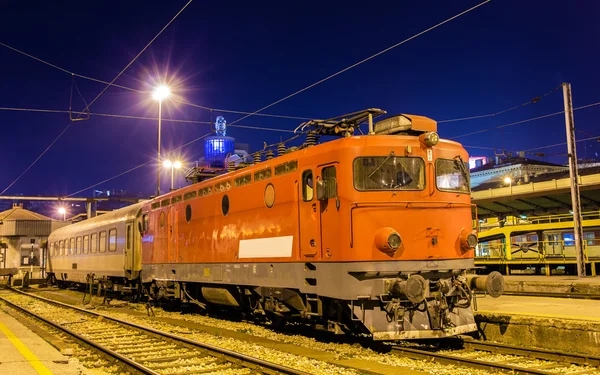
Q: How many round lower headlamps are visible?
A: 2